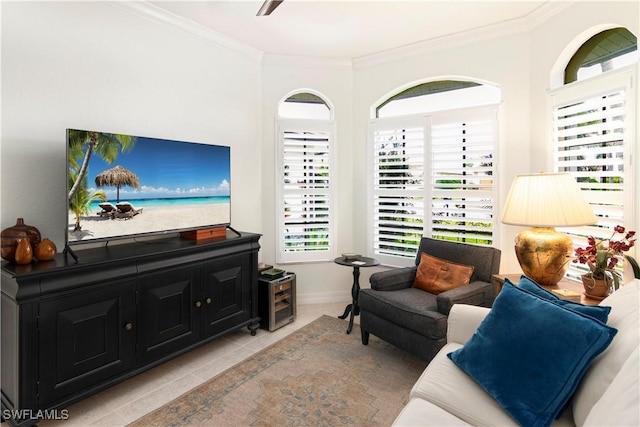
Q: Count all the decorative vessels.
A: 3